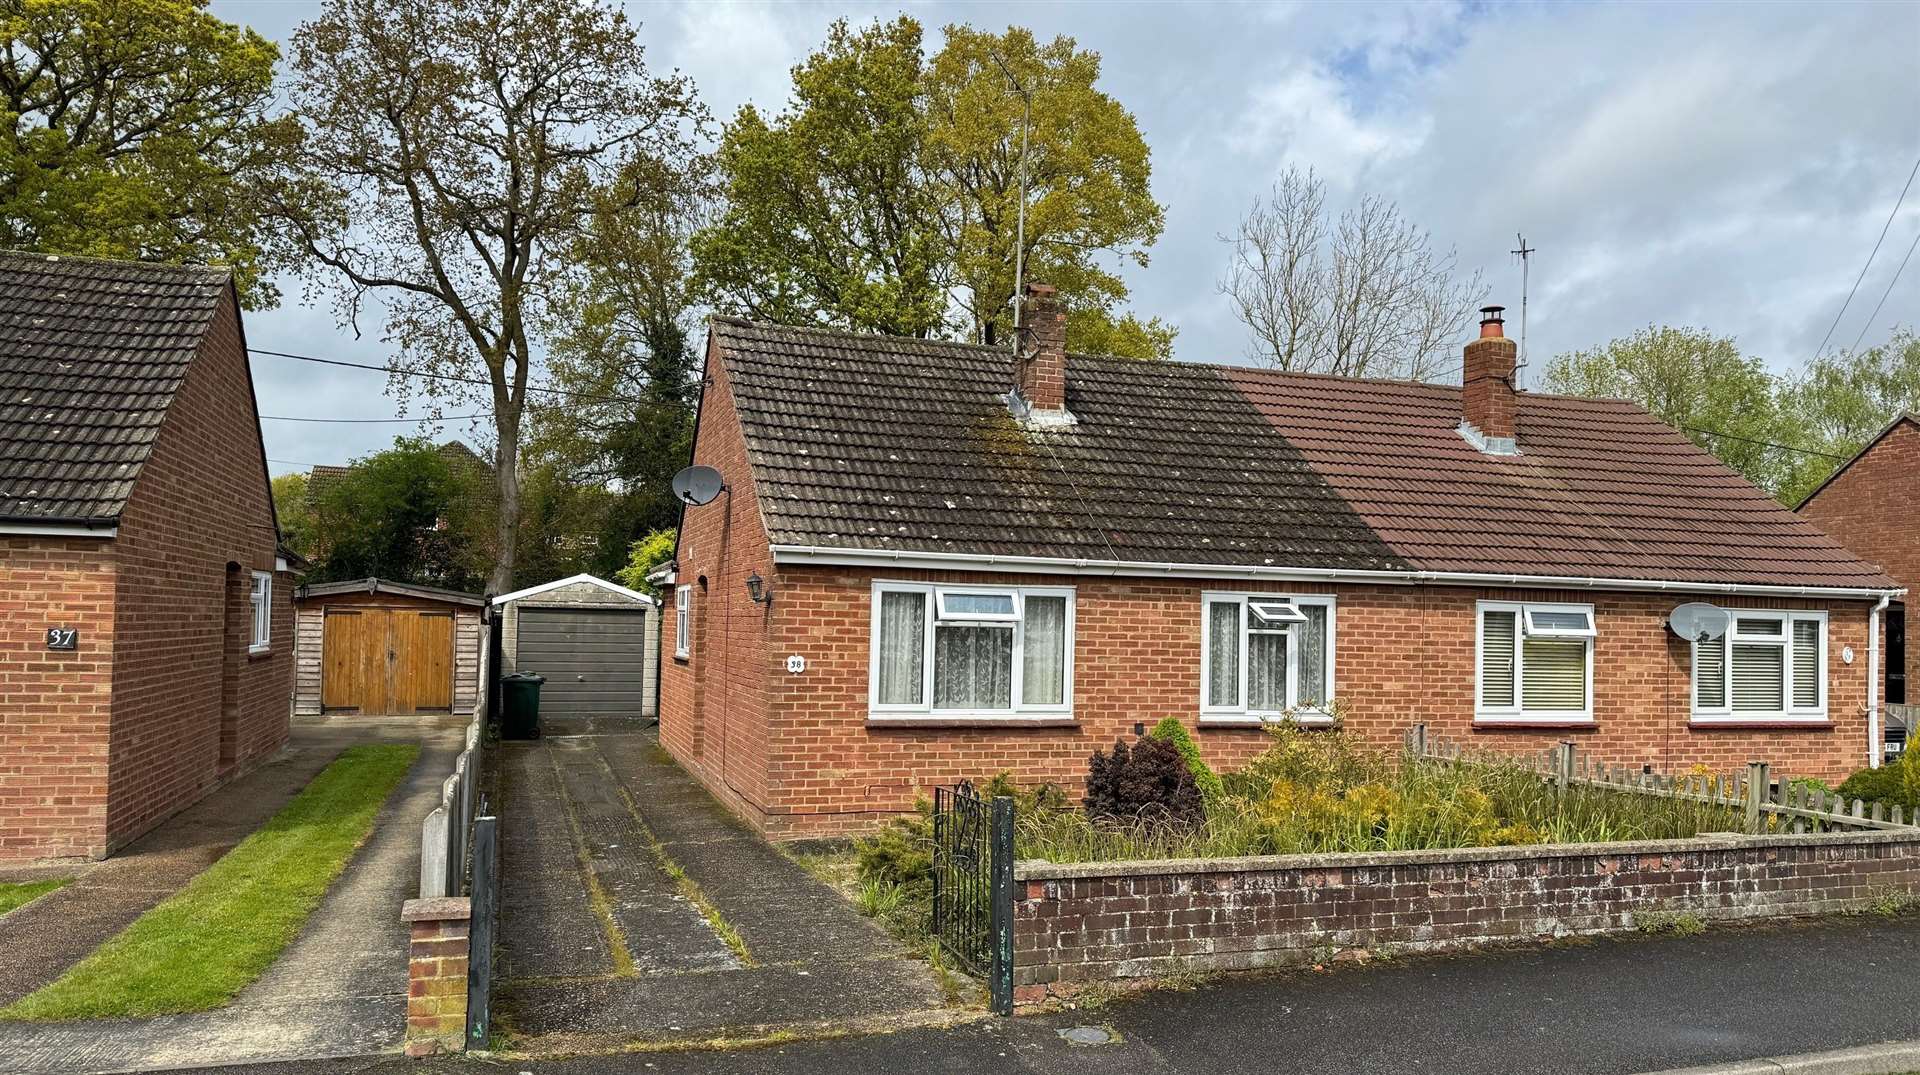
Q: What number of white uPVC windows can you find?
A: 6